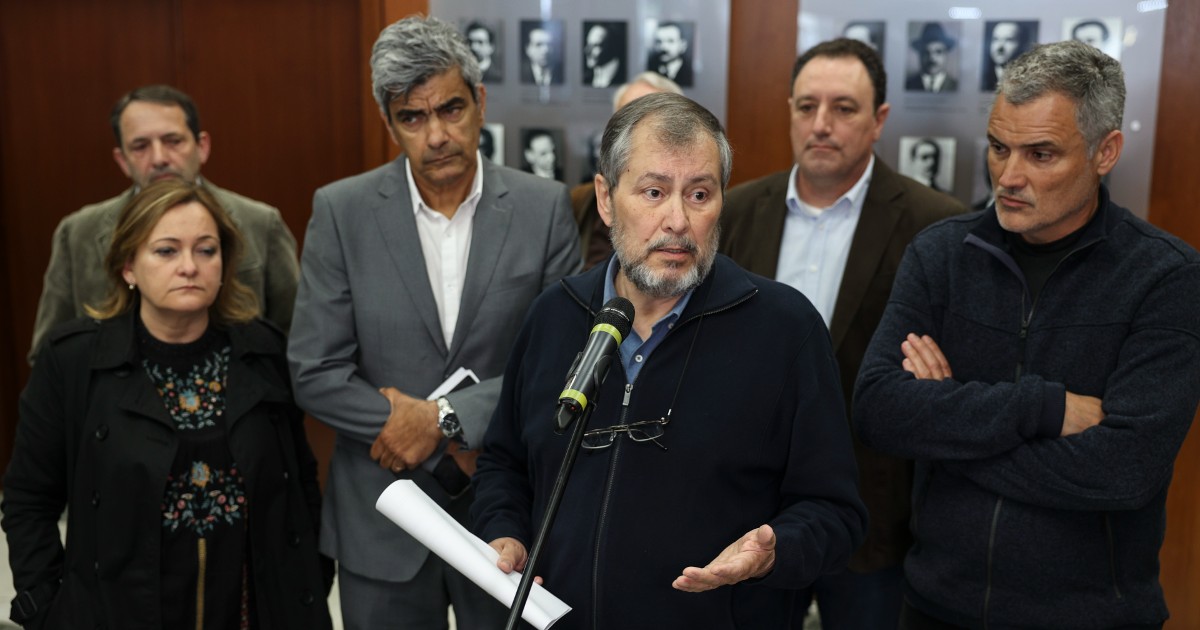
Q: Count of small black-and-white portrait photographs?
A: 13